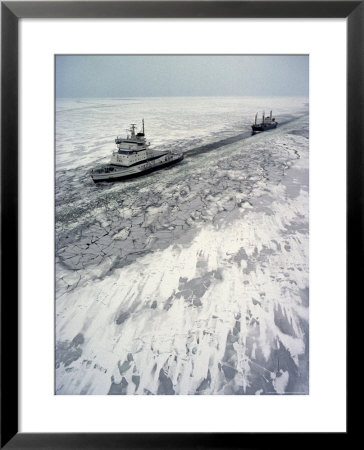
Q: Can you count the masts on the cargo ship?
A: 3